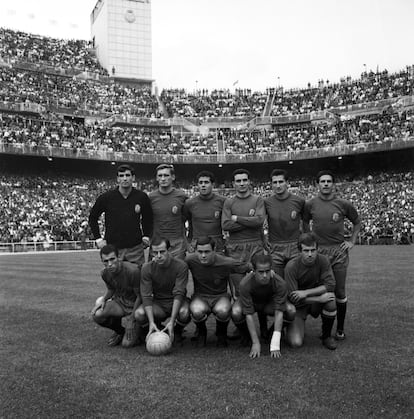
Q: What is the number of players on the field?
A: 11